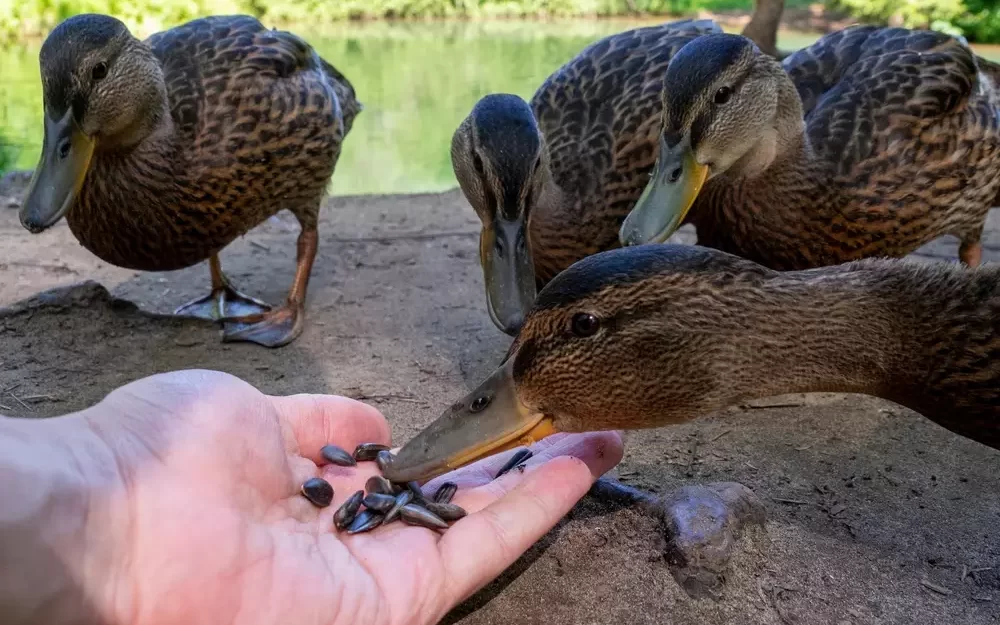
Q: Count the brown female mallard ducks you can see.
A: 4